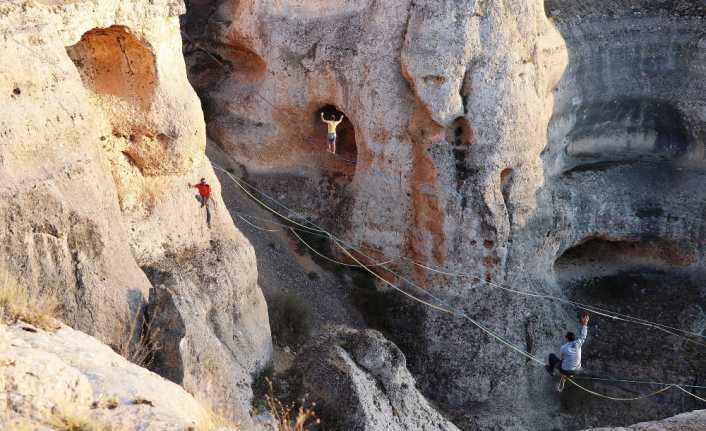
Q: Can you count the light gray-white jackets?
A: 1